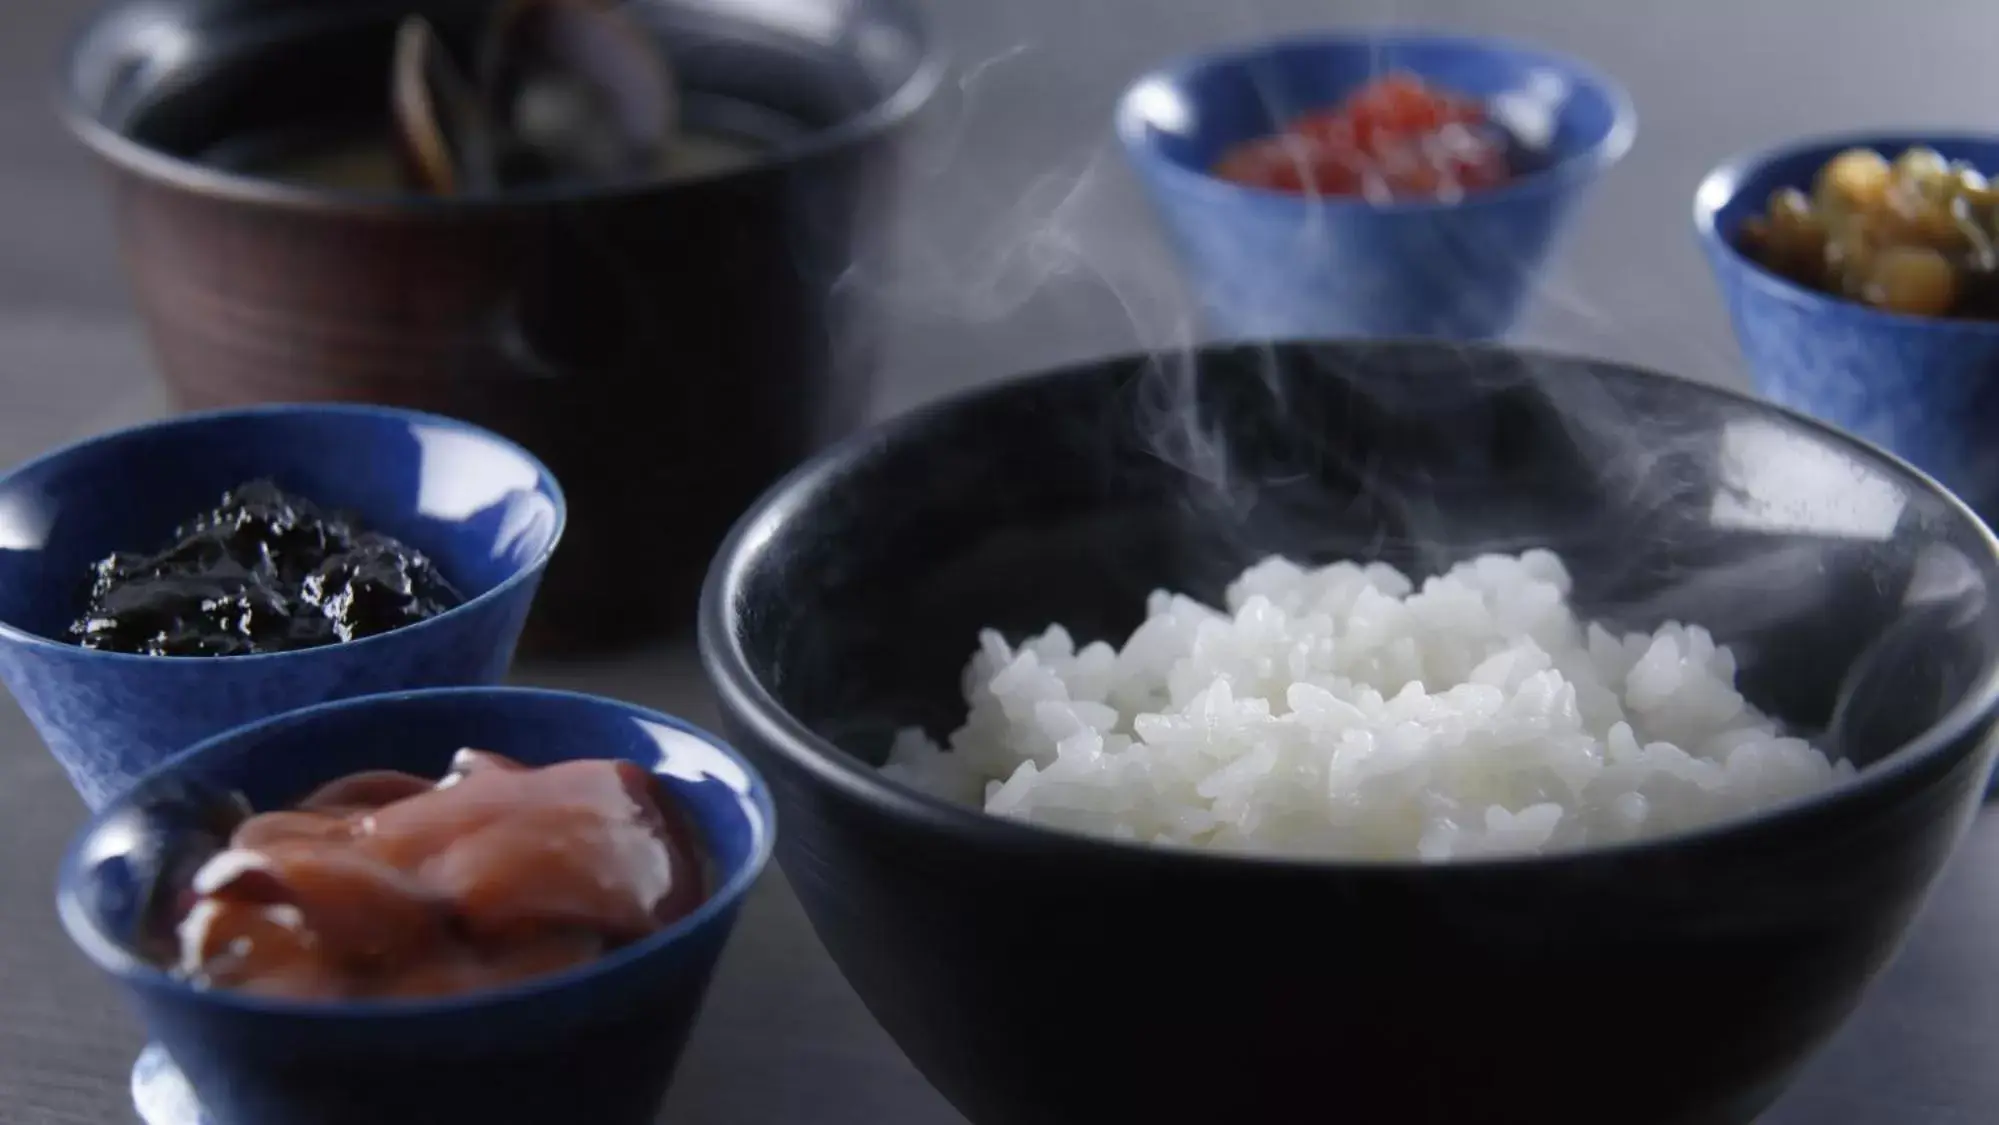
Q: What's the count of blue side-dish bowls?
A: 4